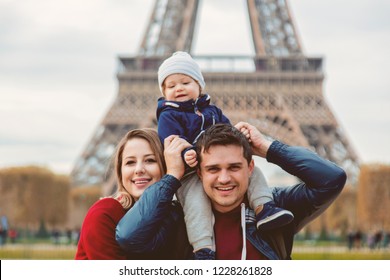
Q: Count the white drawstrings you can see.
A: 1